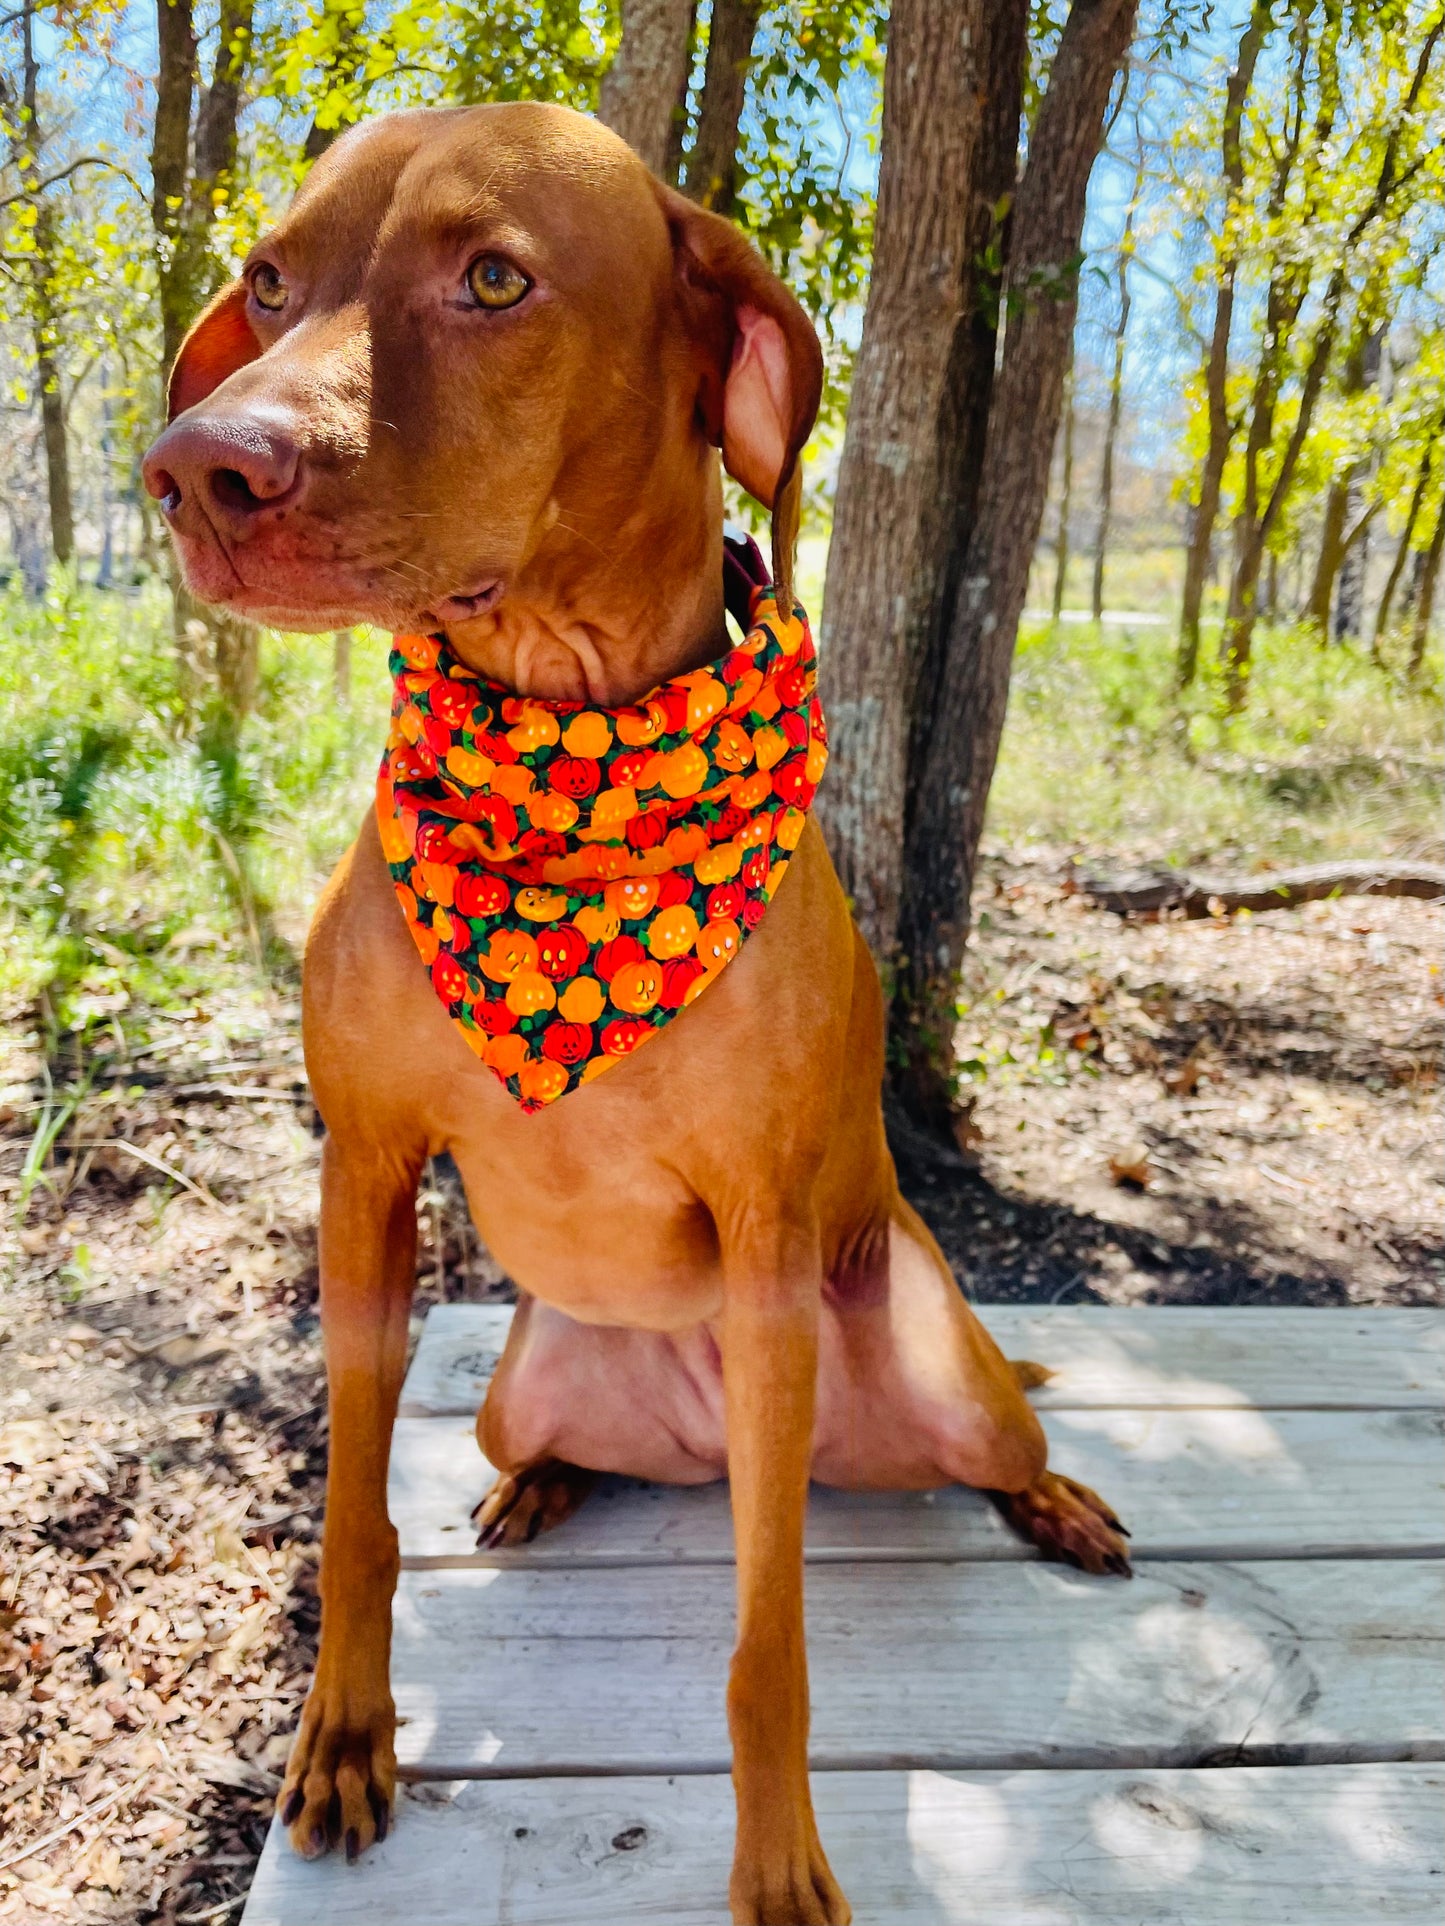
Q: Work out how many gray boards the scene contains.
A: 4